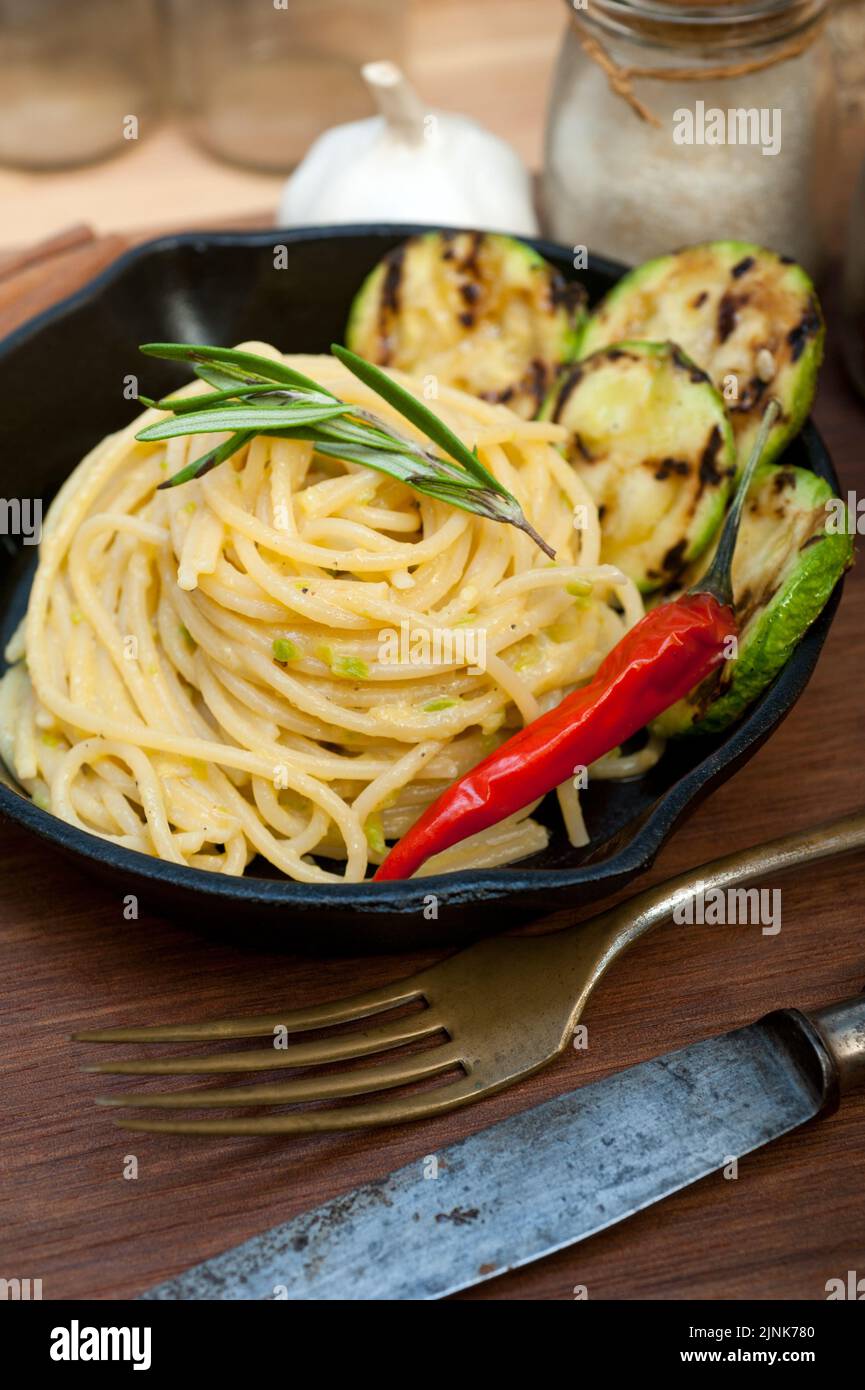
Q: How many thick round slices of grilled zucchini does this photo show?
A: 4